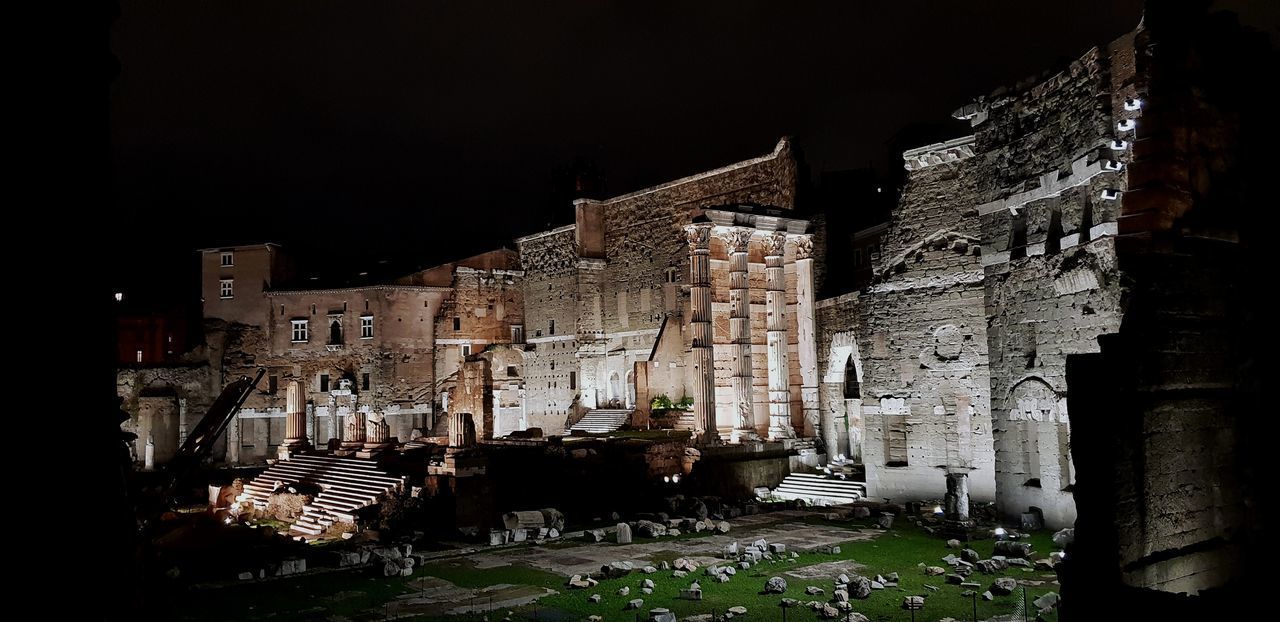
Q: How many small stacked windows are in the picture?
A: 2